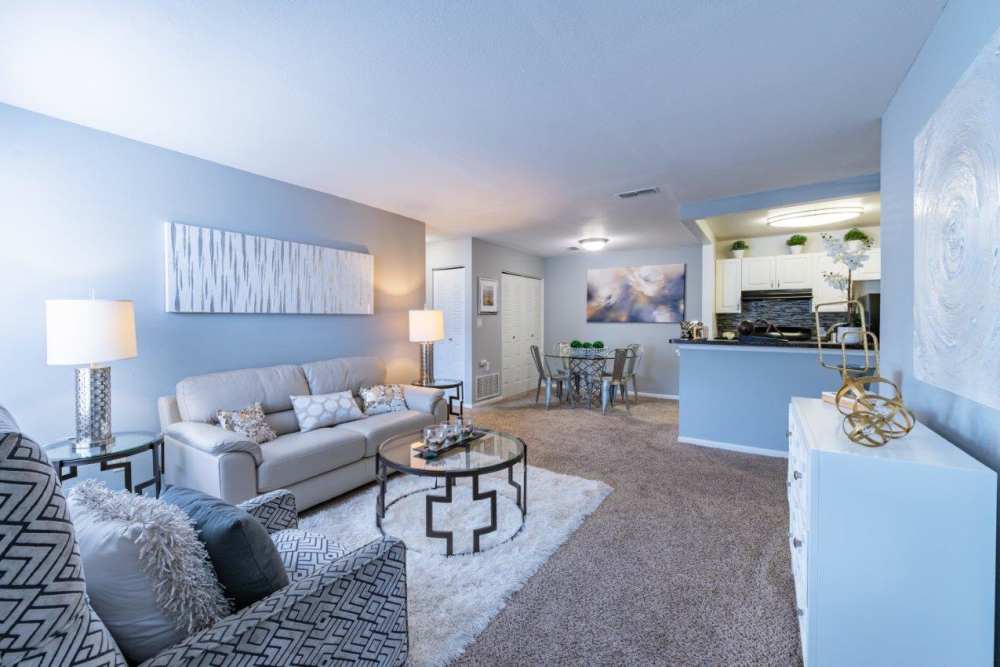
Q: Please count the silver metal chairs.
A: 4